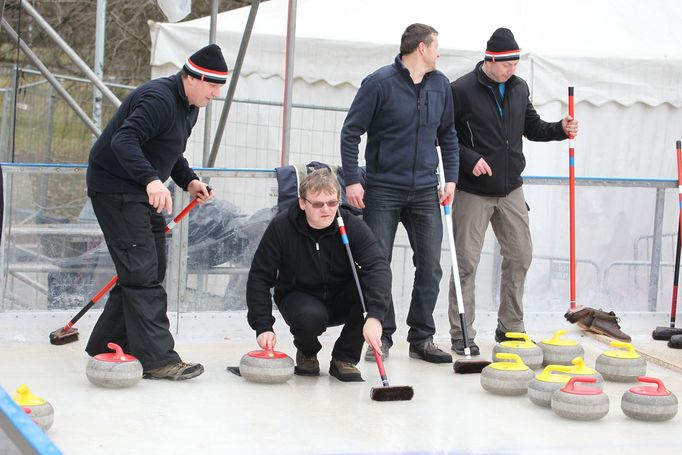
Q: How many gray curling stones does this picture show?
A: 11